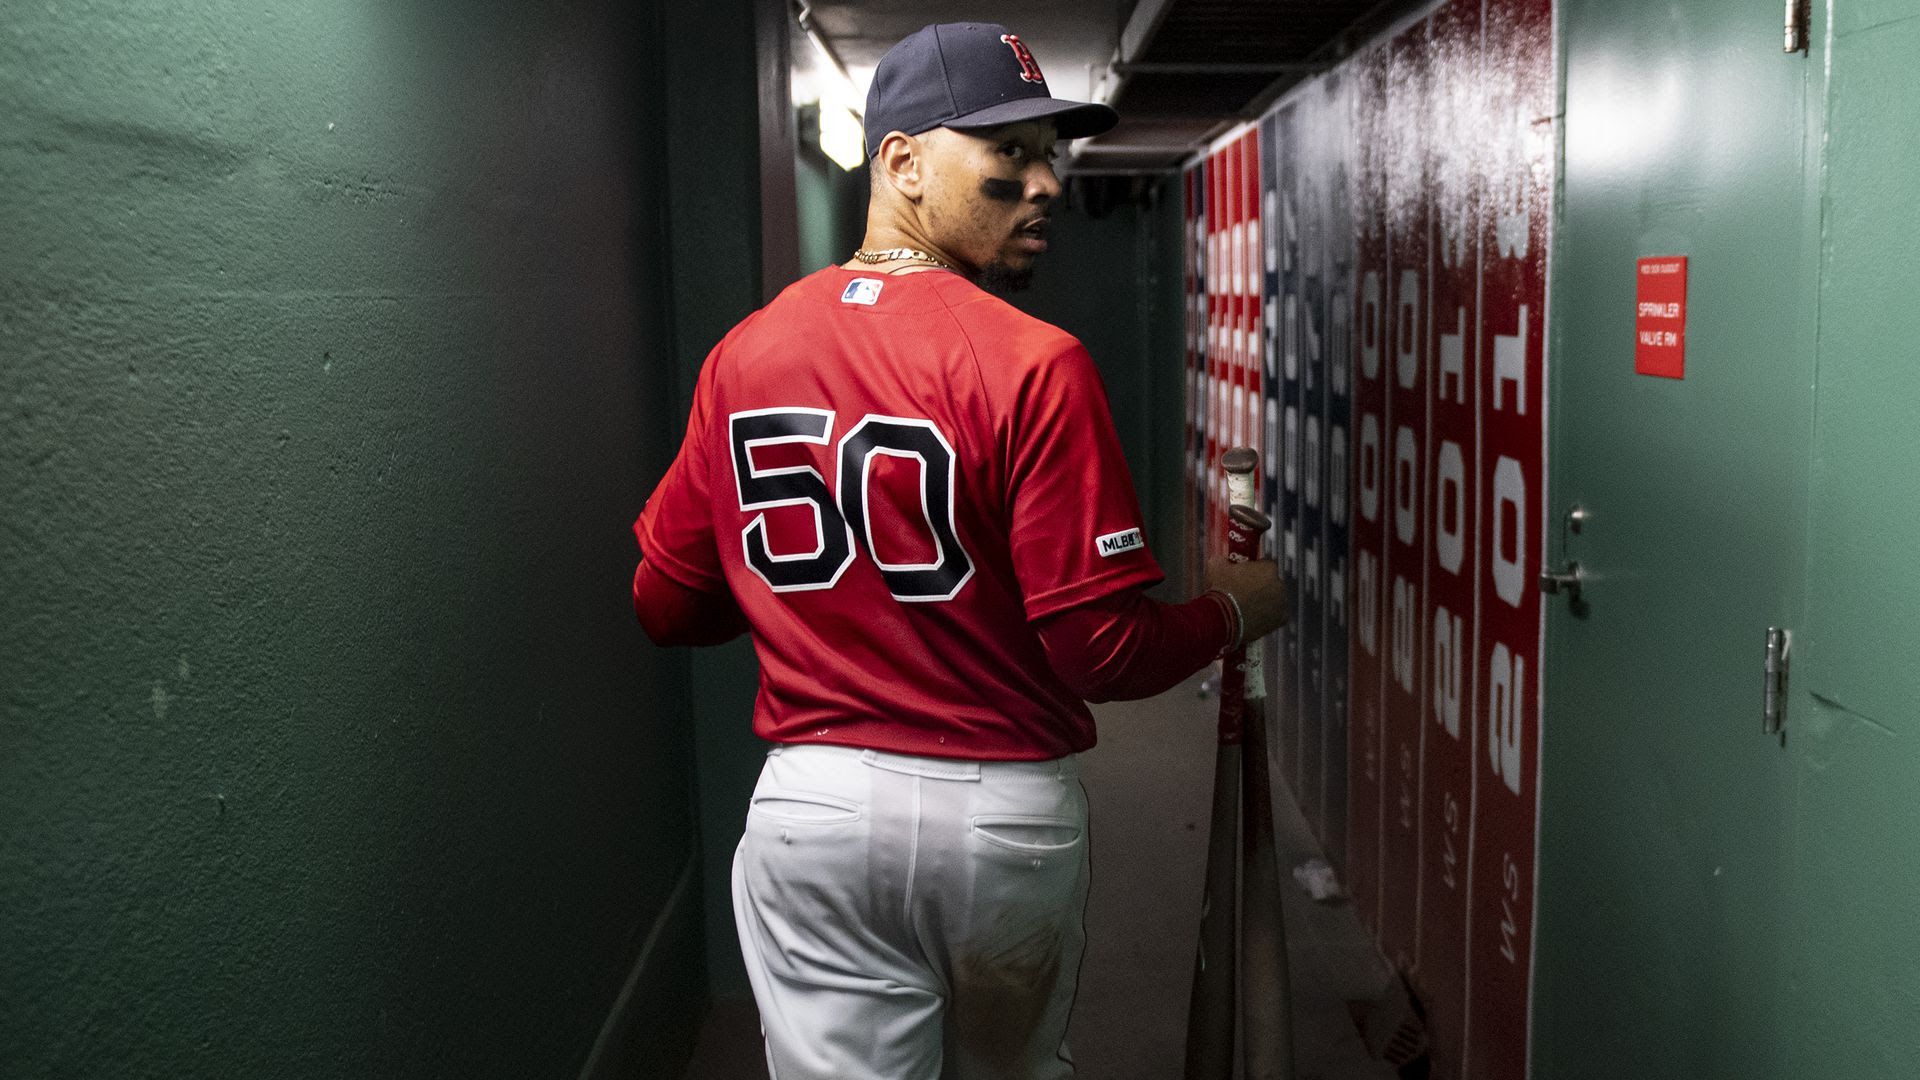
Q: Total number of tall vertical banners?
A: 14